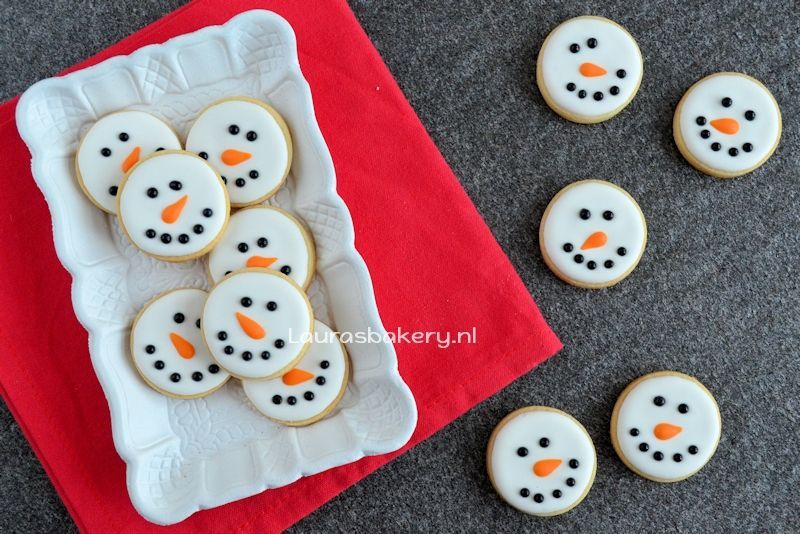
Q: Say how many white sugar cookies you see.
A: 12